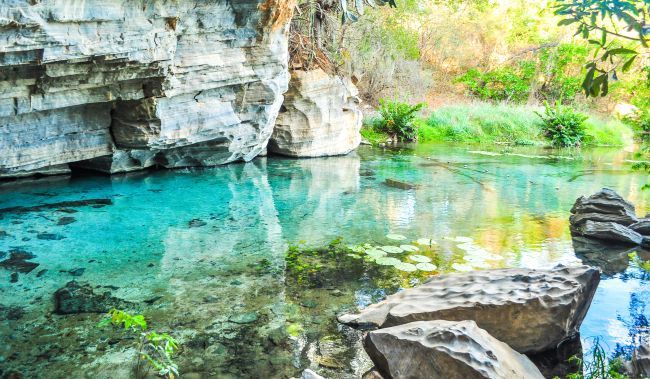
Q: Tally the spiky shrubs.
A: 2